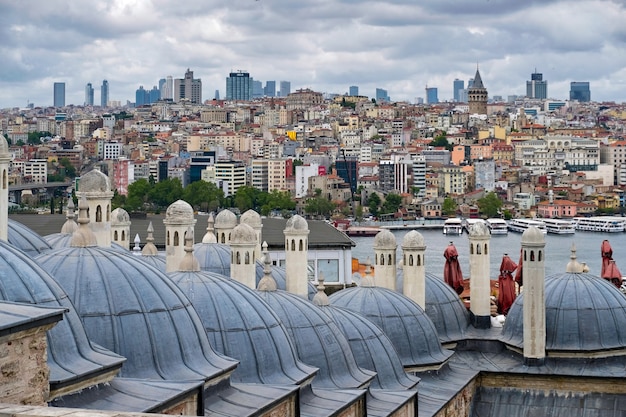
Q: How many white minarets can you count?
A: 12